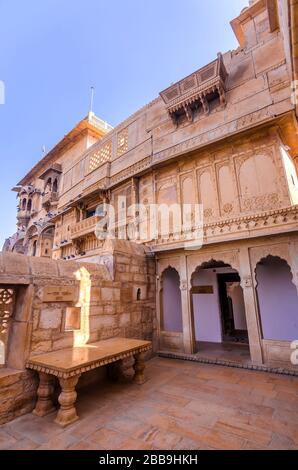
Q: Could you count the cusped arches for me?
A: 3